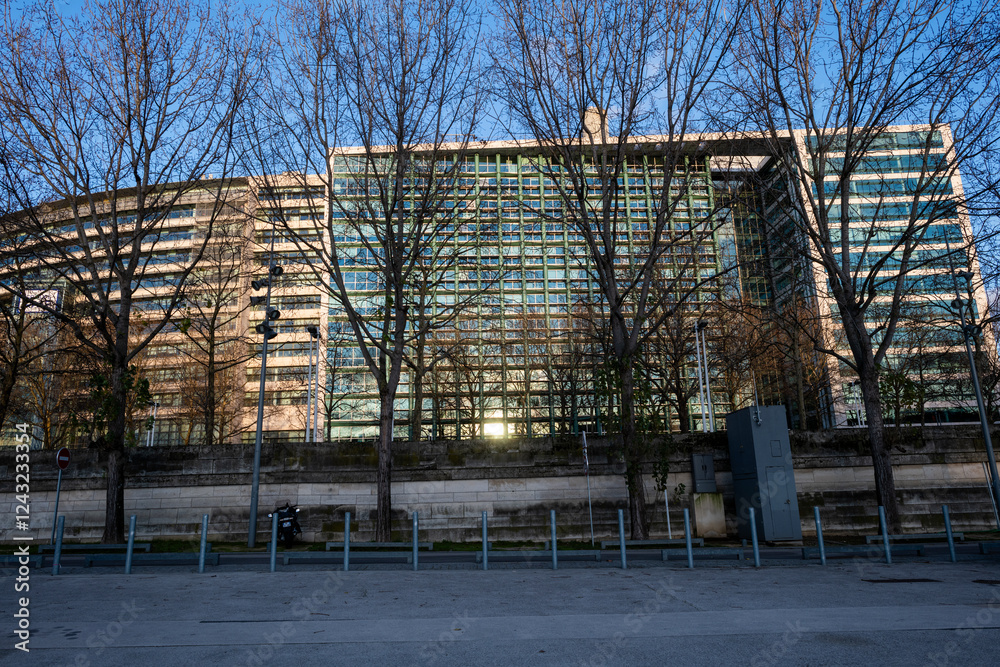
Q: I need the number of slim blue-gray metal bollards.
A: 14